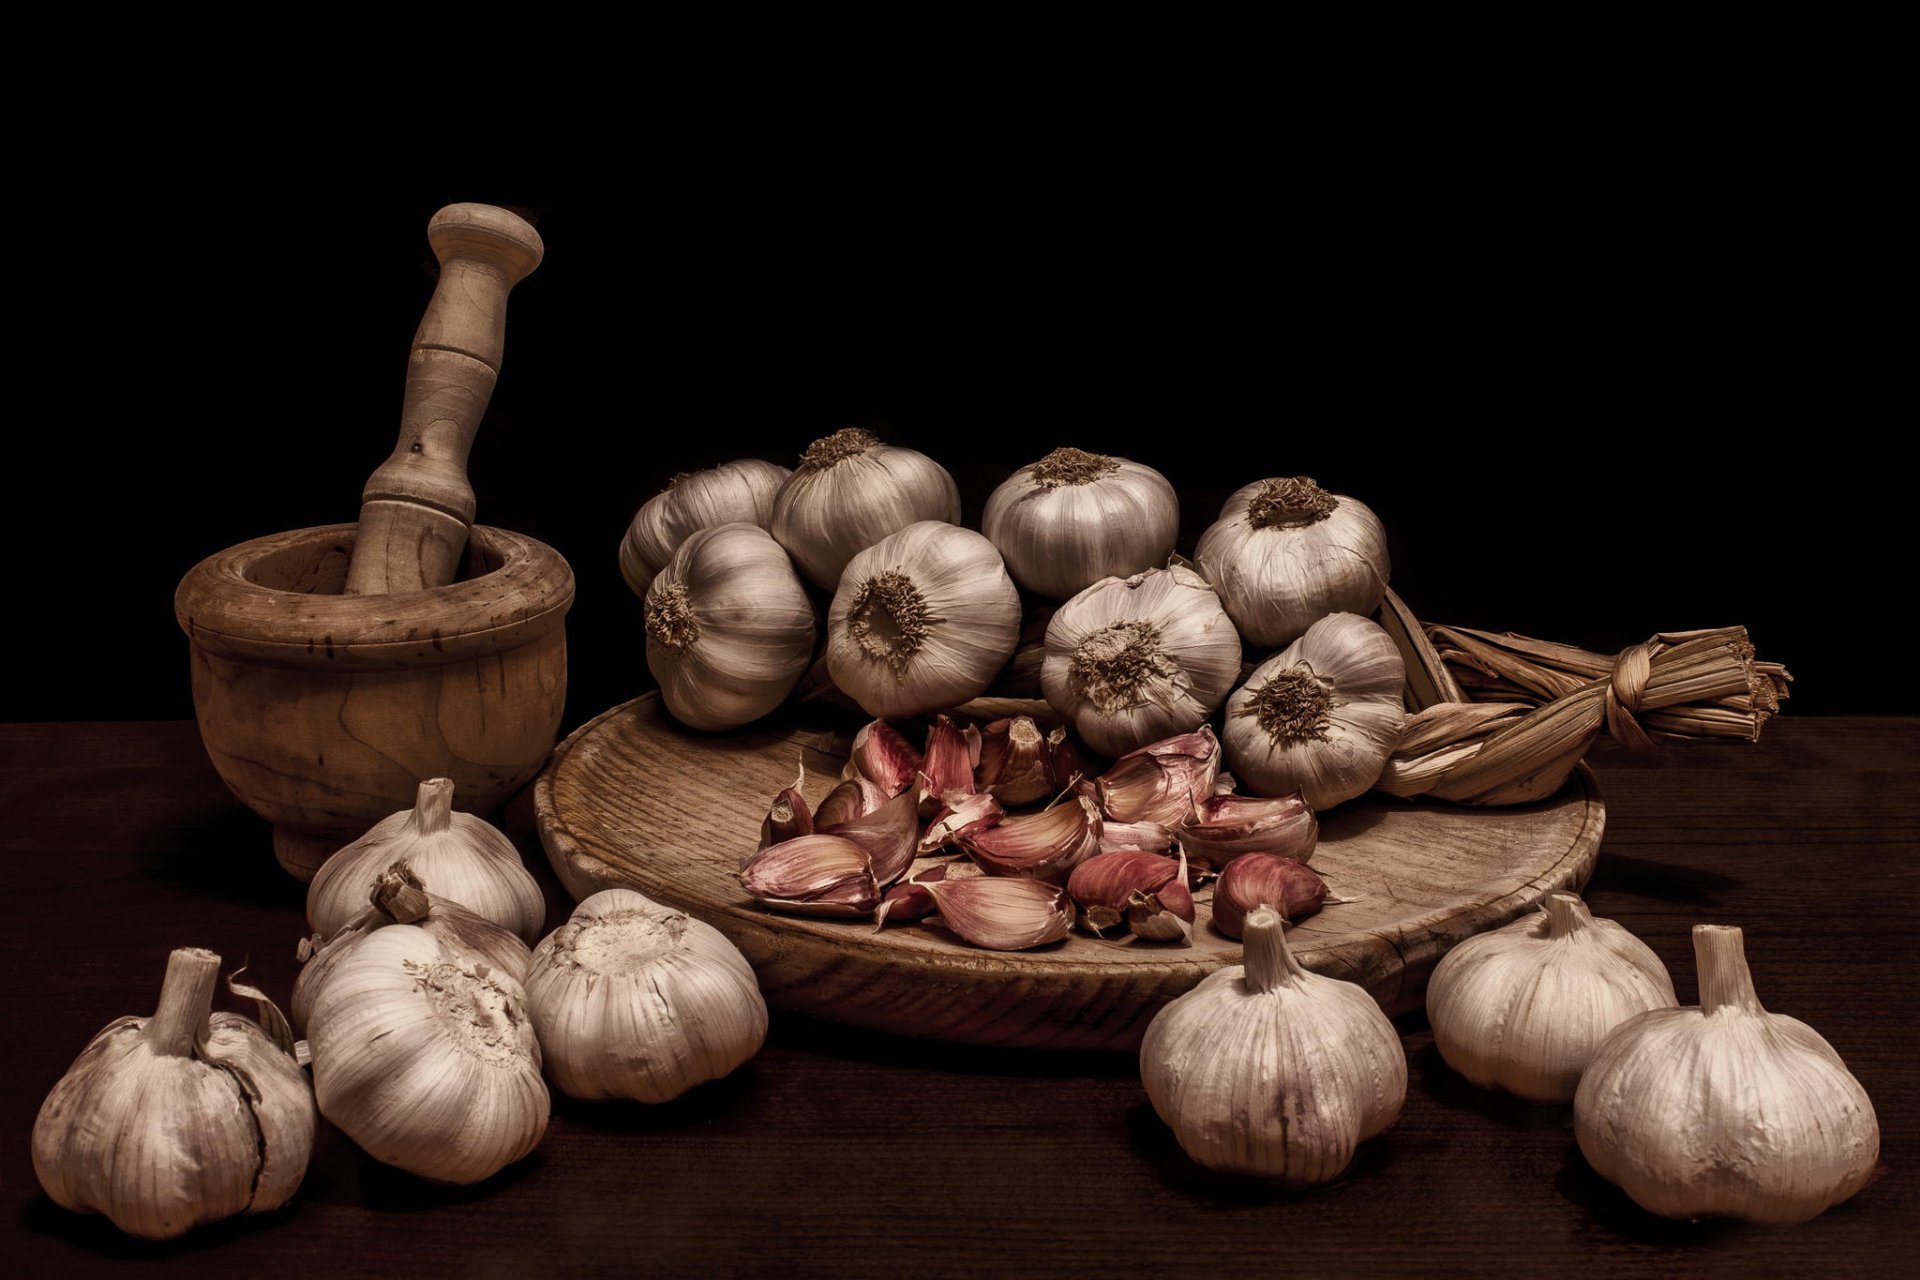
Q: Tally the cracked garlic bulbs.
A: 1